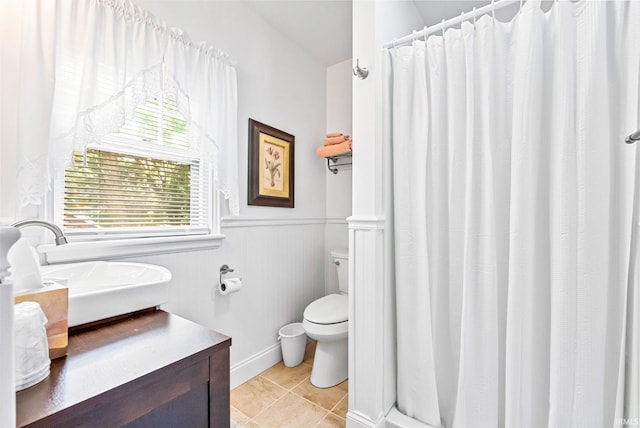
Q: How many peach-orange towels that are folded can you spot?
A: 3